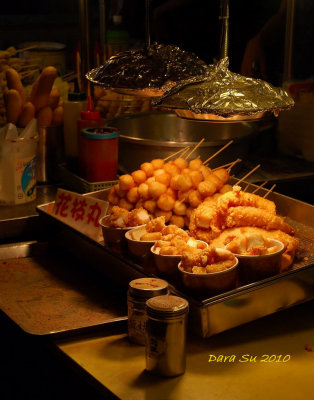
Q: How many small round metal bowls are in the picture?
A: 5